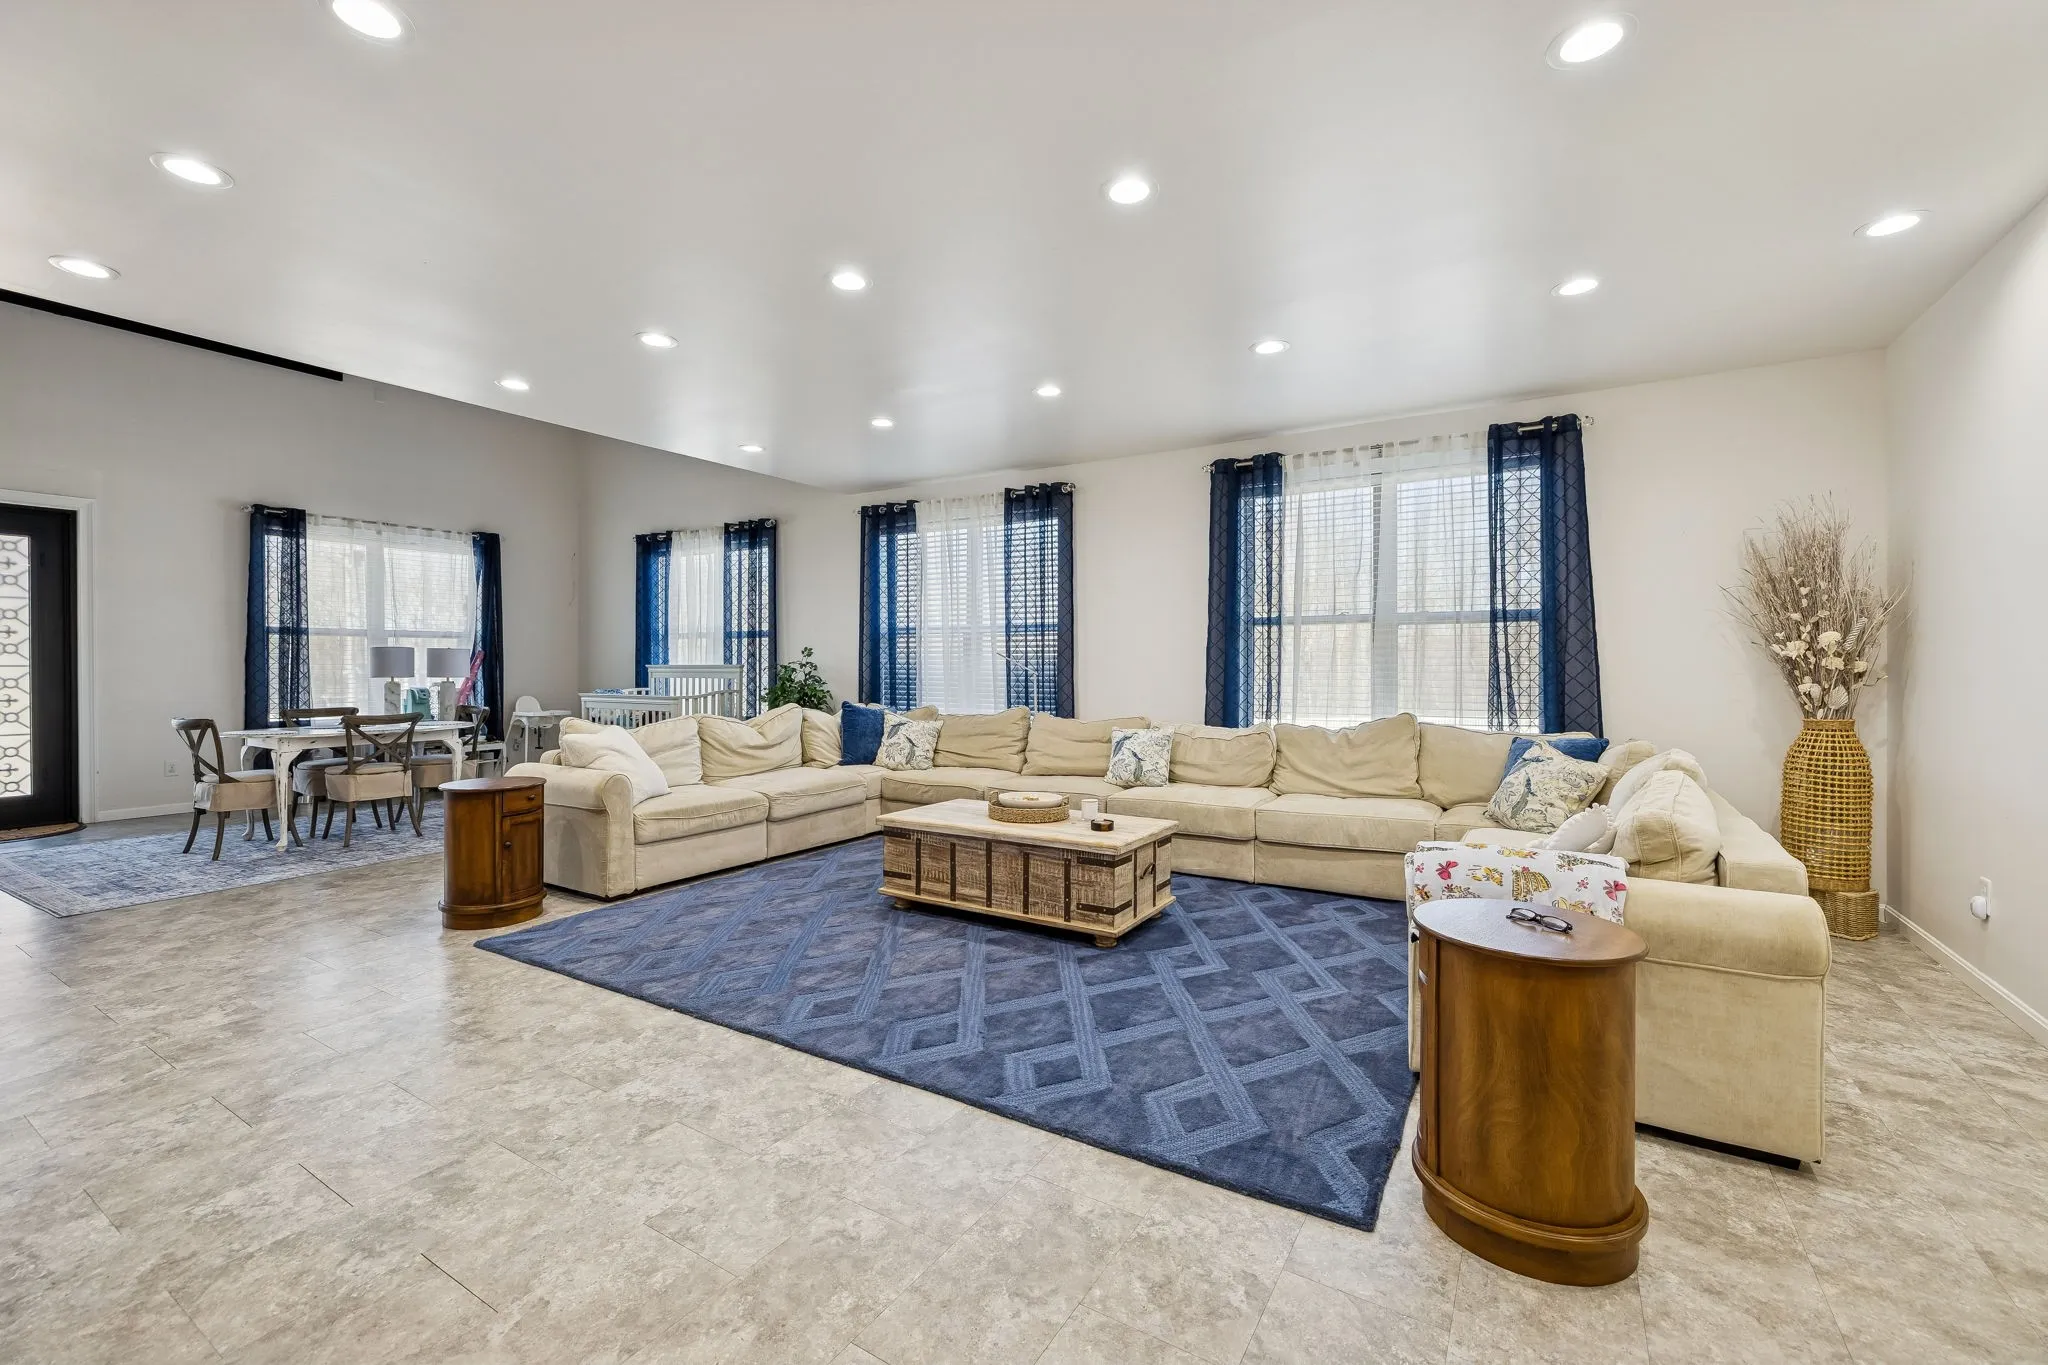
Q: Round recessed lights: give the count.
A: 14